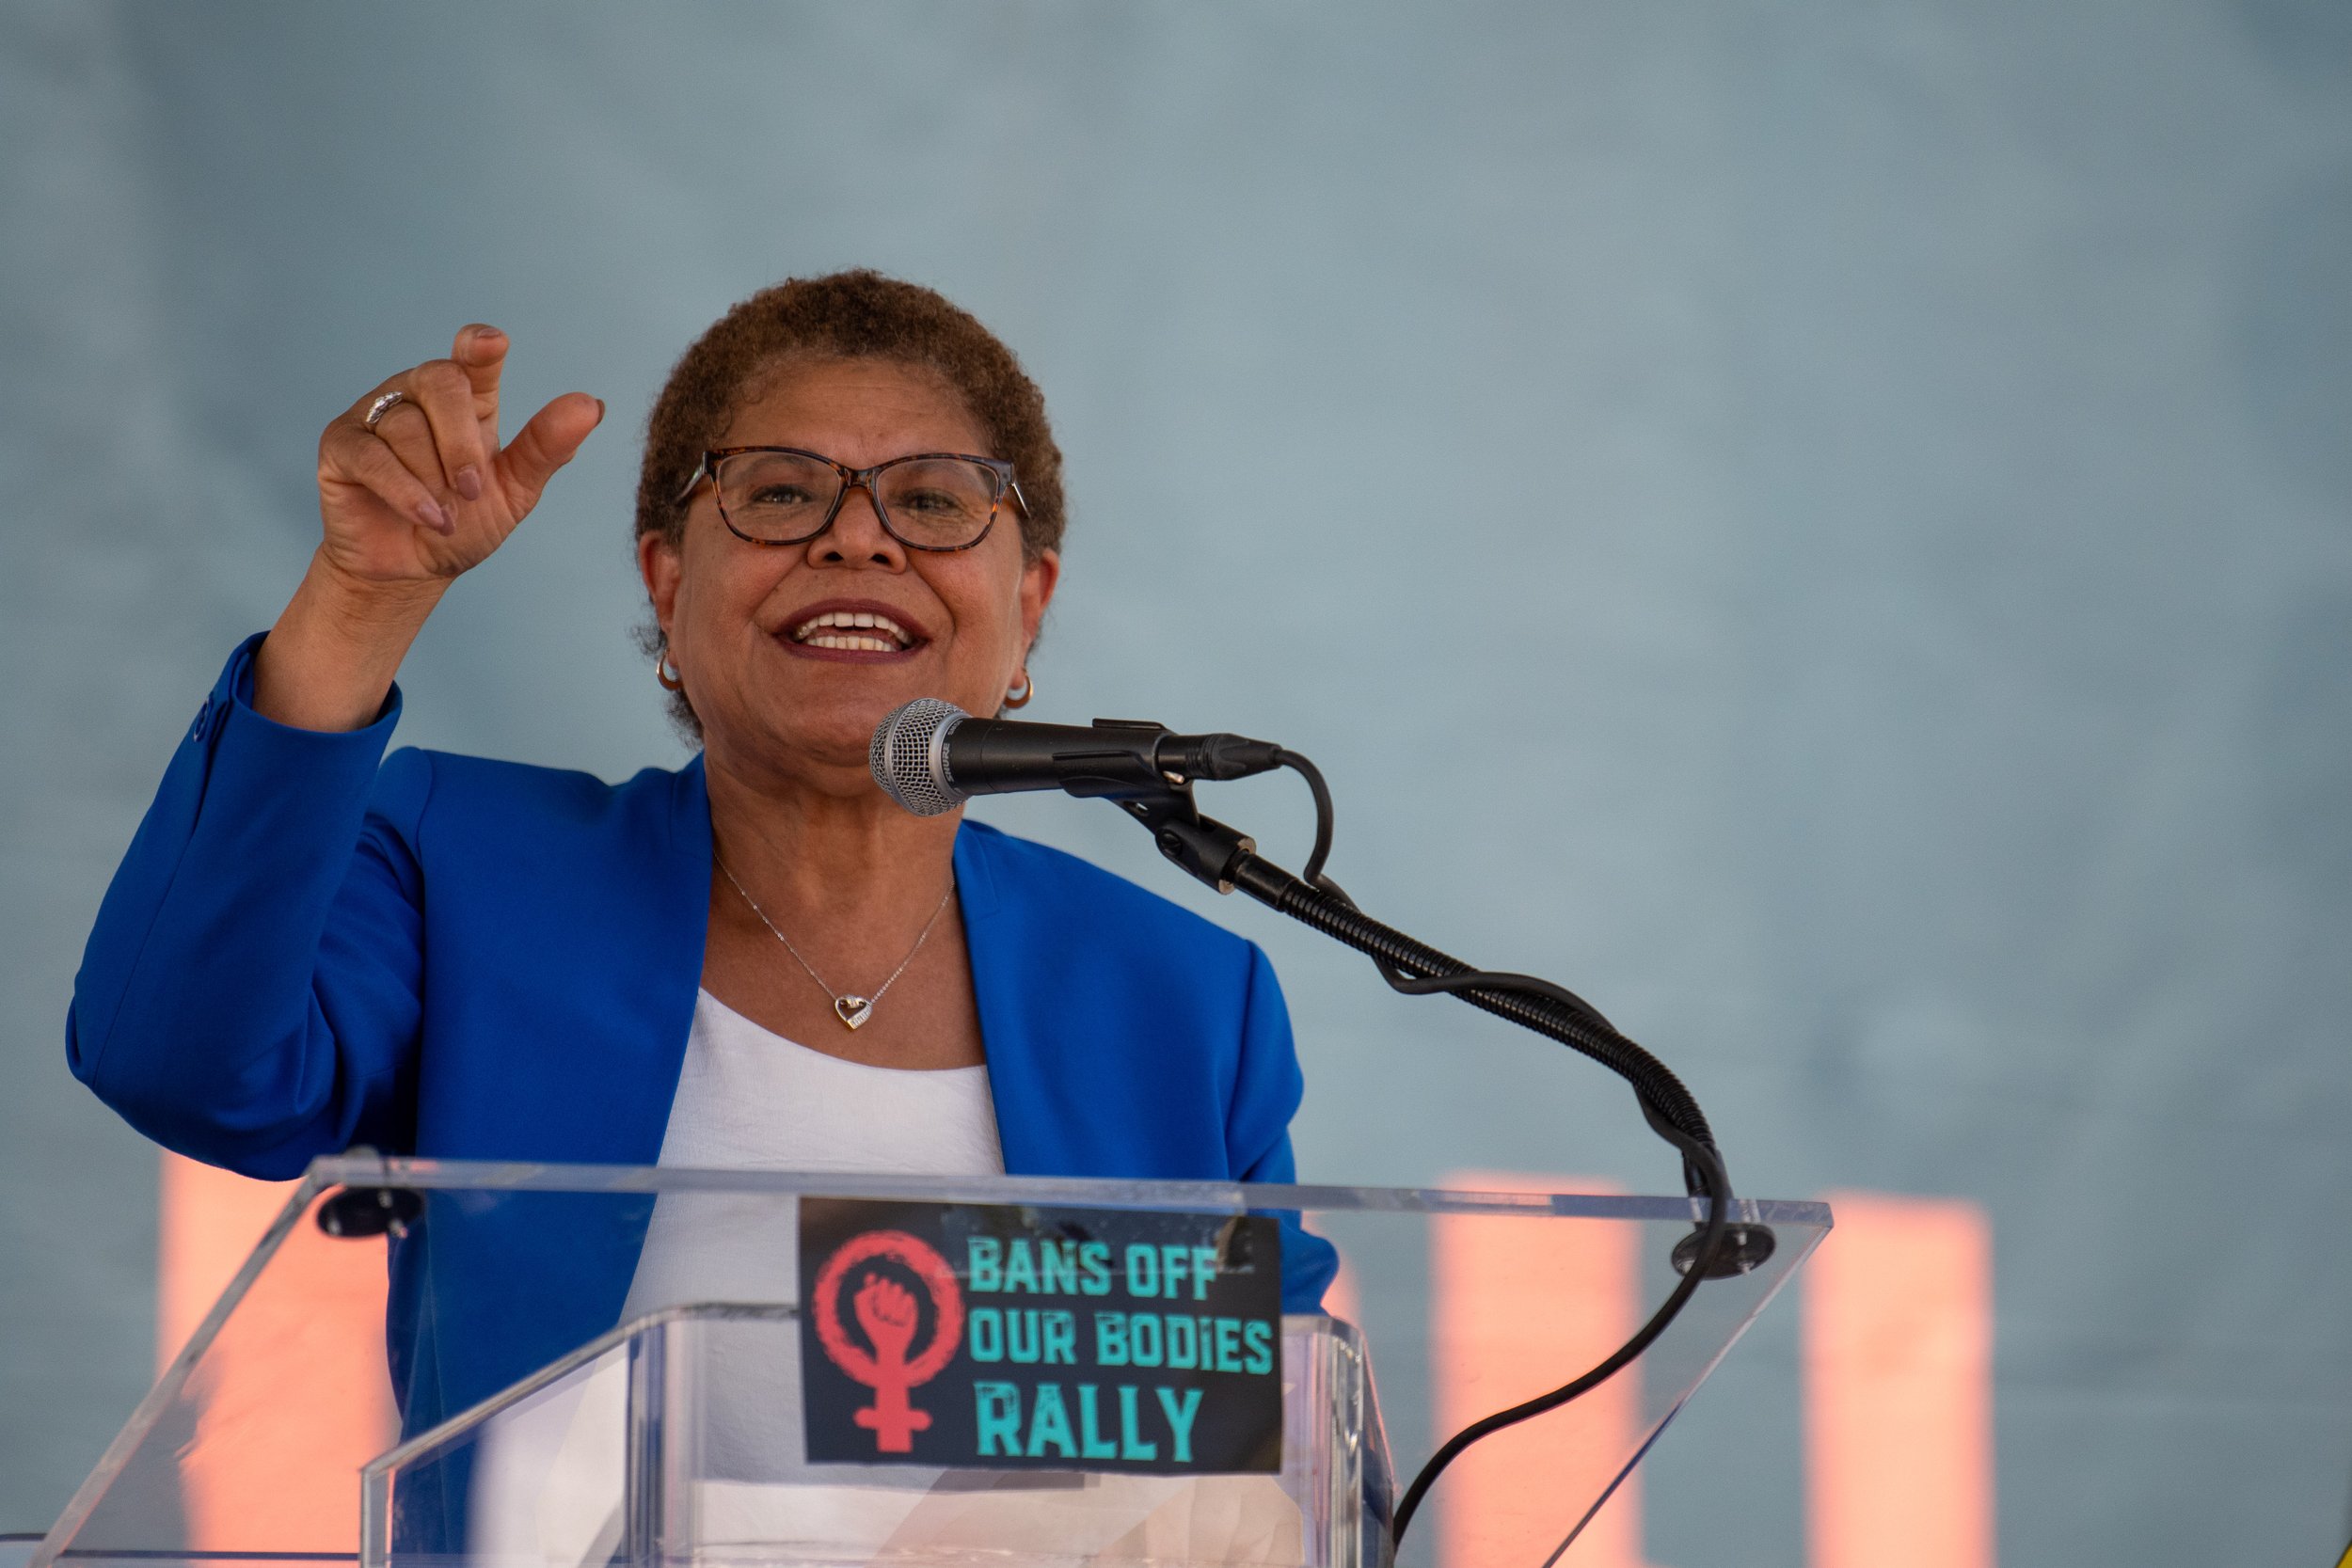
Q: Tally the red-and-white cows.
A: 0